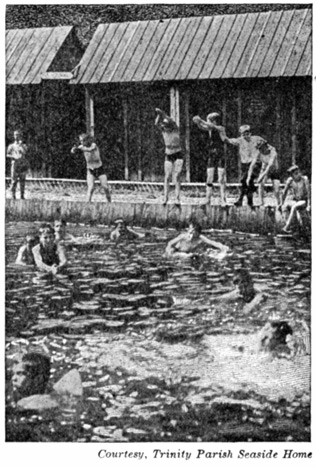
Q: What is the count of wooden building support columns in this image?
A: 2